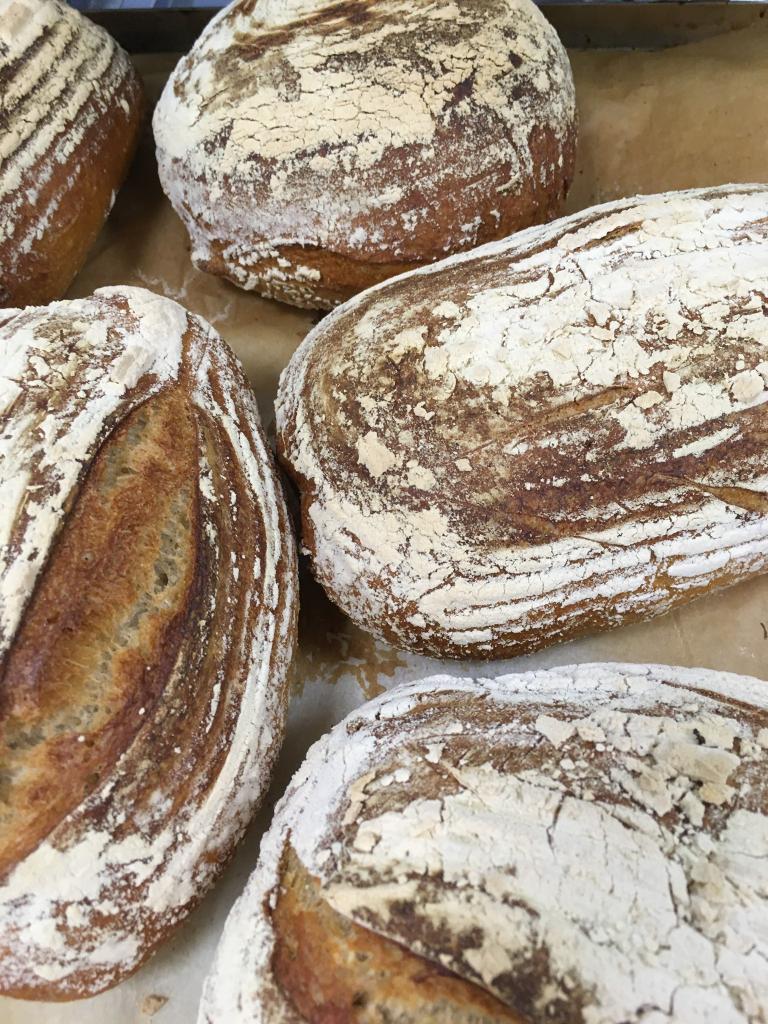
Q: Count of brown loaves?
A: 5